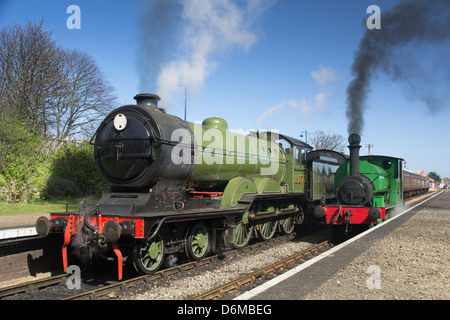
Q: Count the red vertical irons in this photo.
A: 2